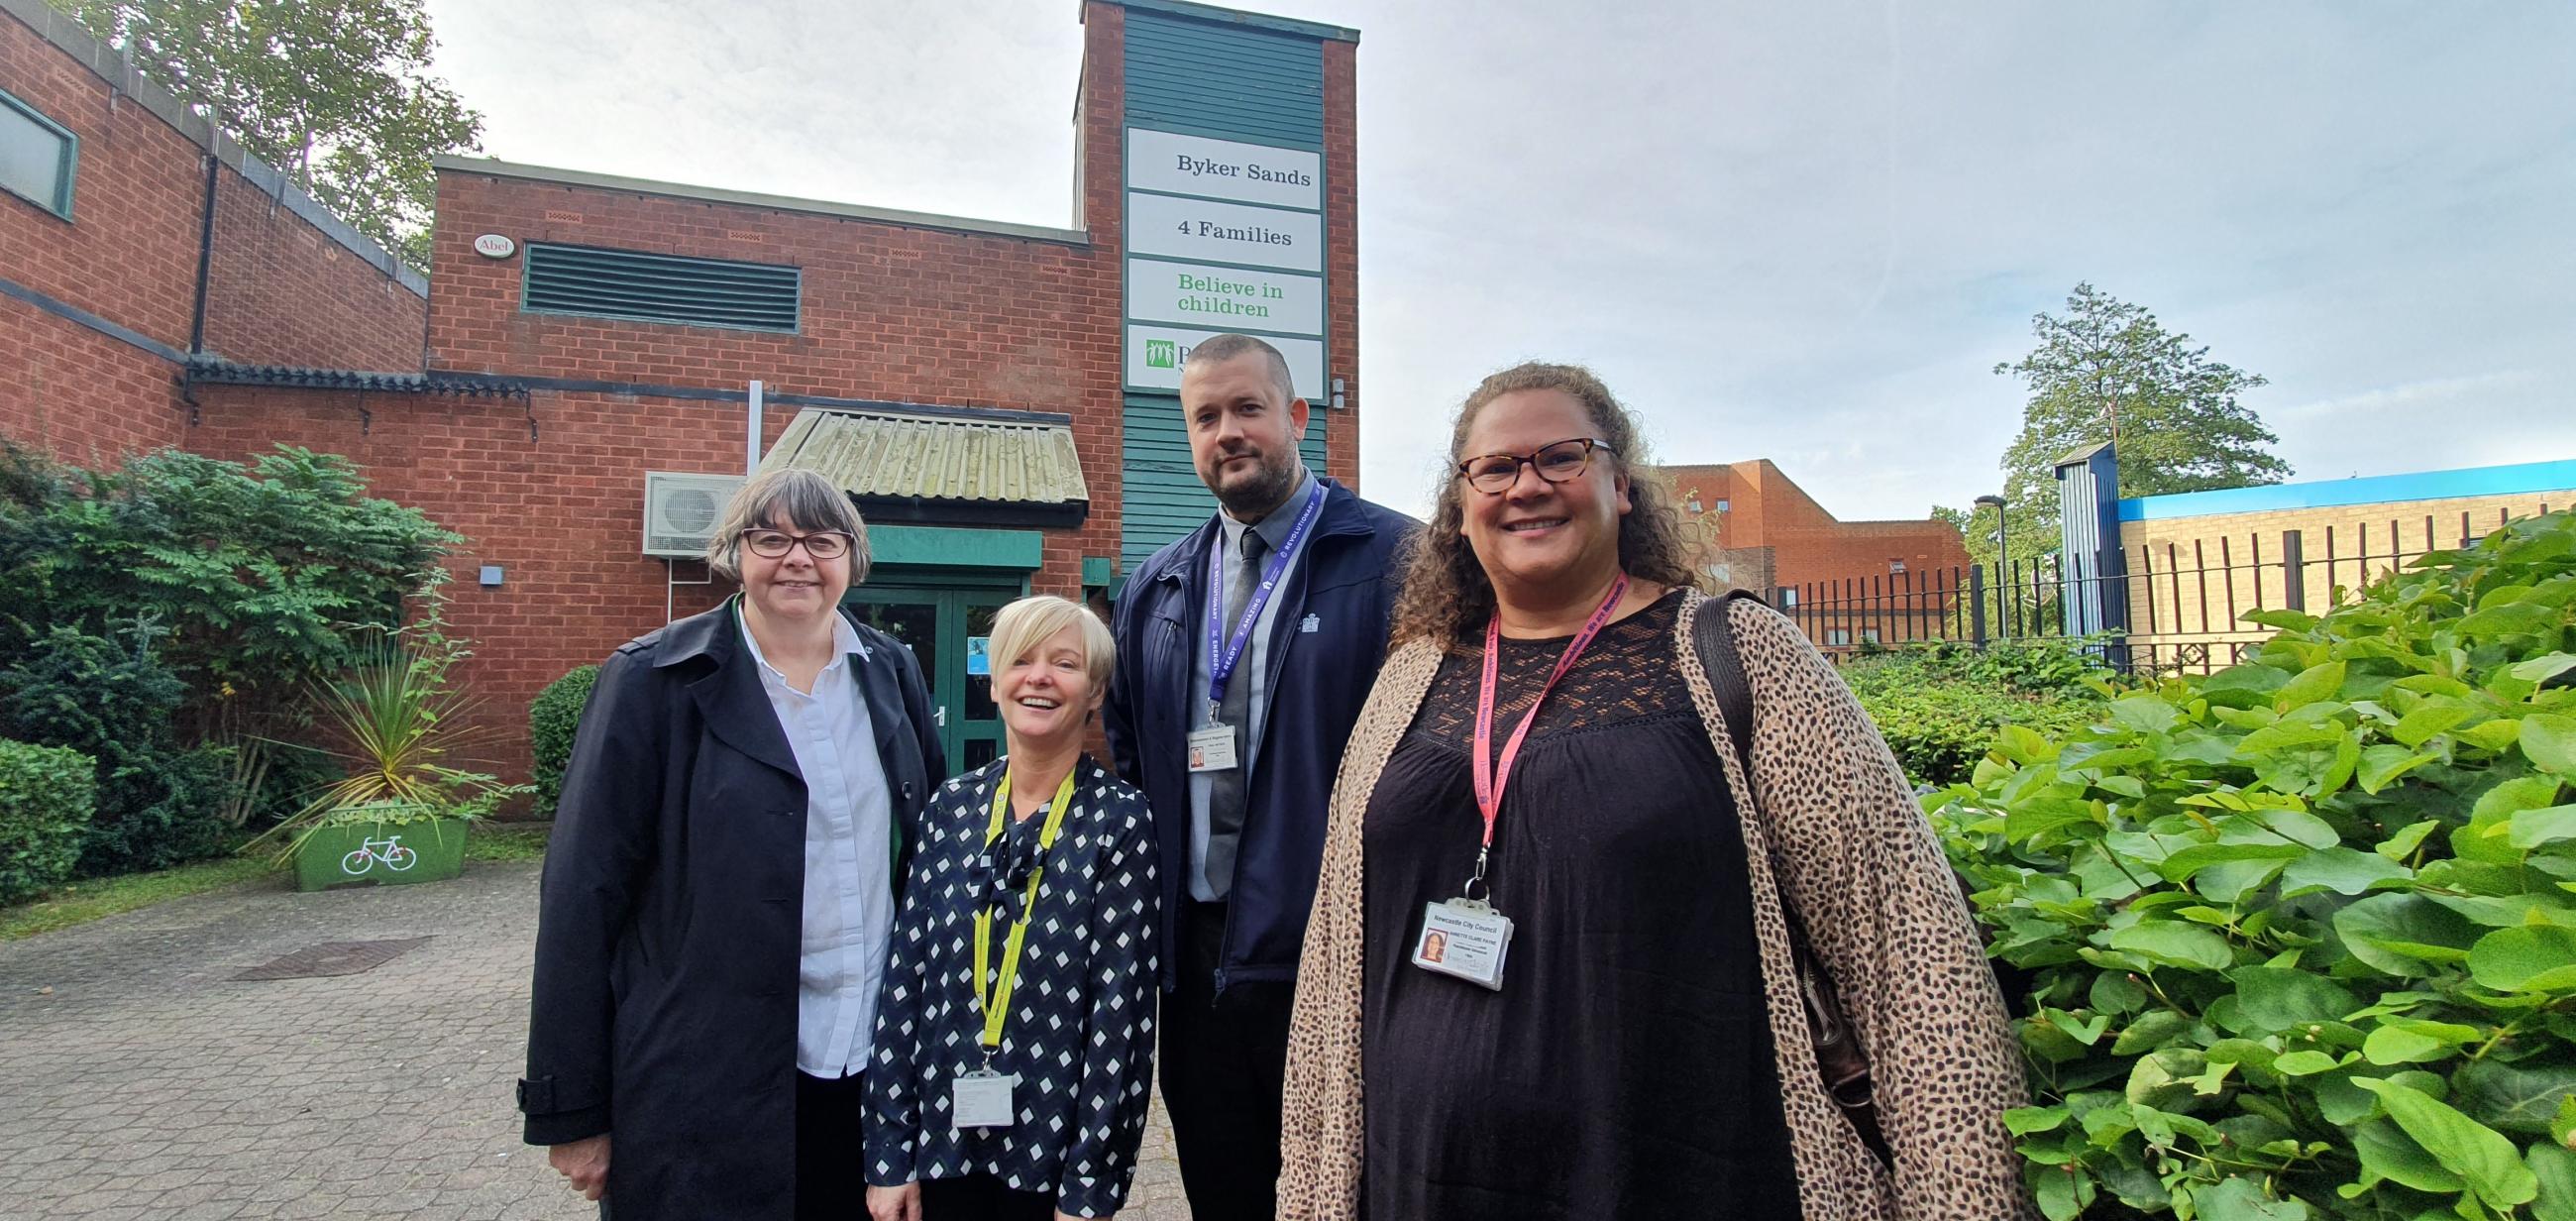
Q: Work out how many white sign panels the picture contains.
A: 4